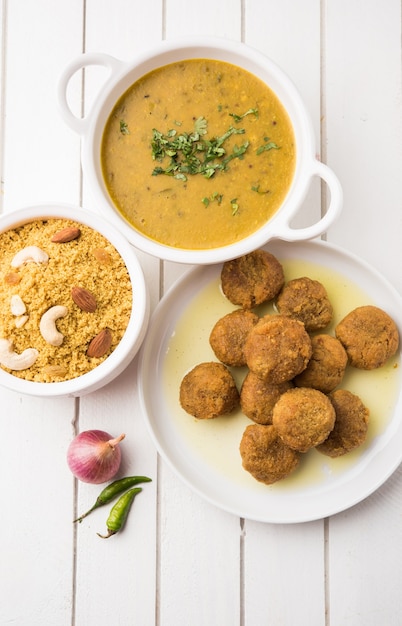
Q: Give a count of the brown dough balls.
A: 11